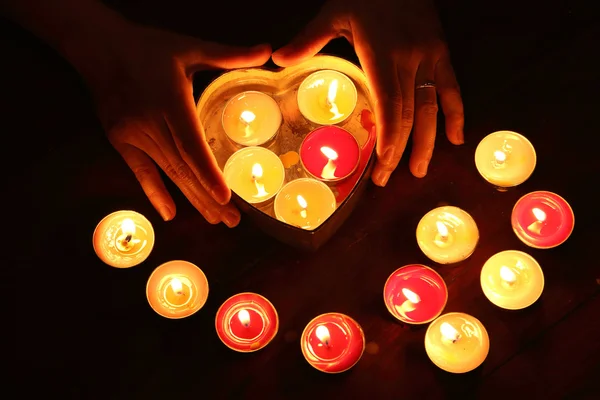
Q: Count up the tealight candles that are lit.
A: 15